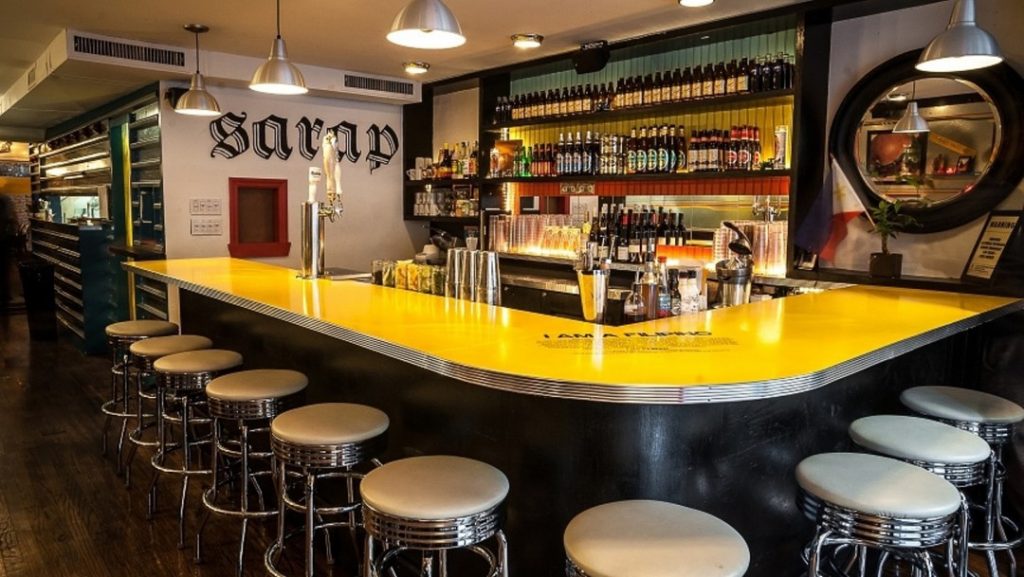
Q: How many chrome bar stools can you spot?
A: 10